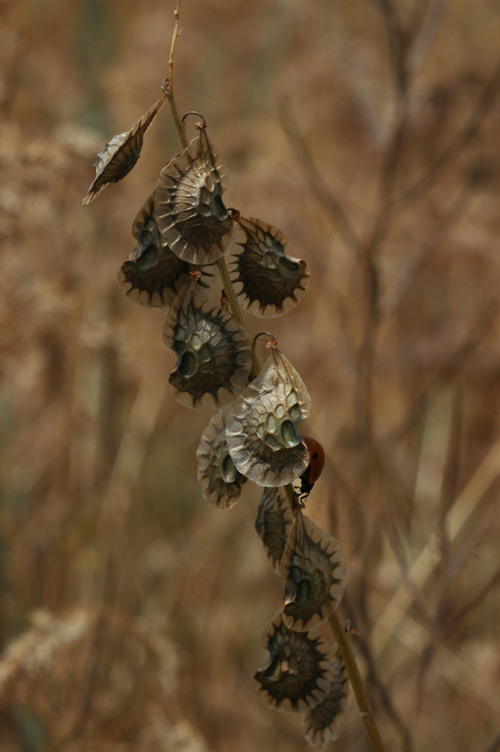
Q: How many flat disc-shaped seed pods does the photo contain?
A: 11